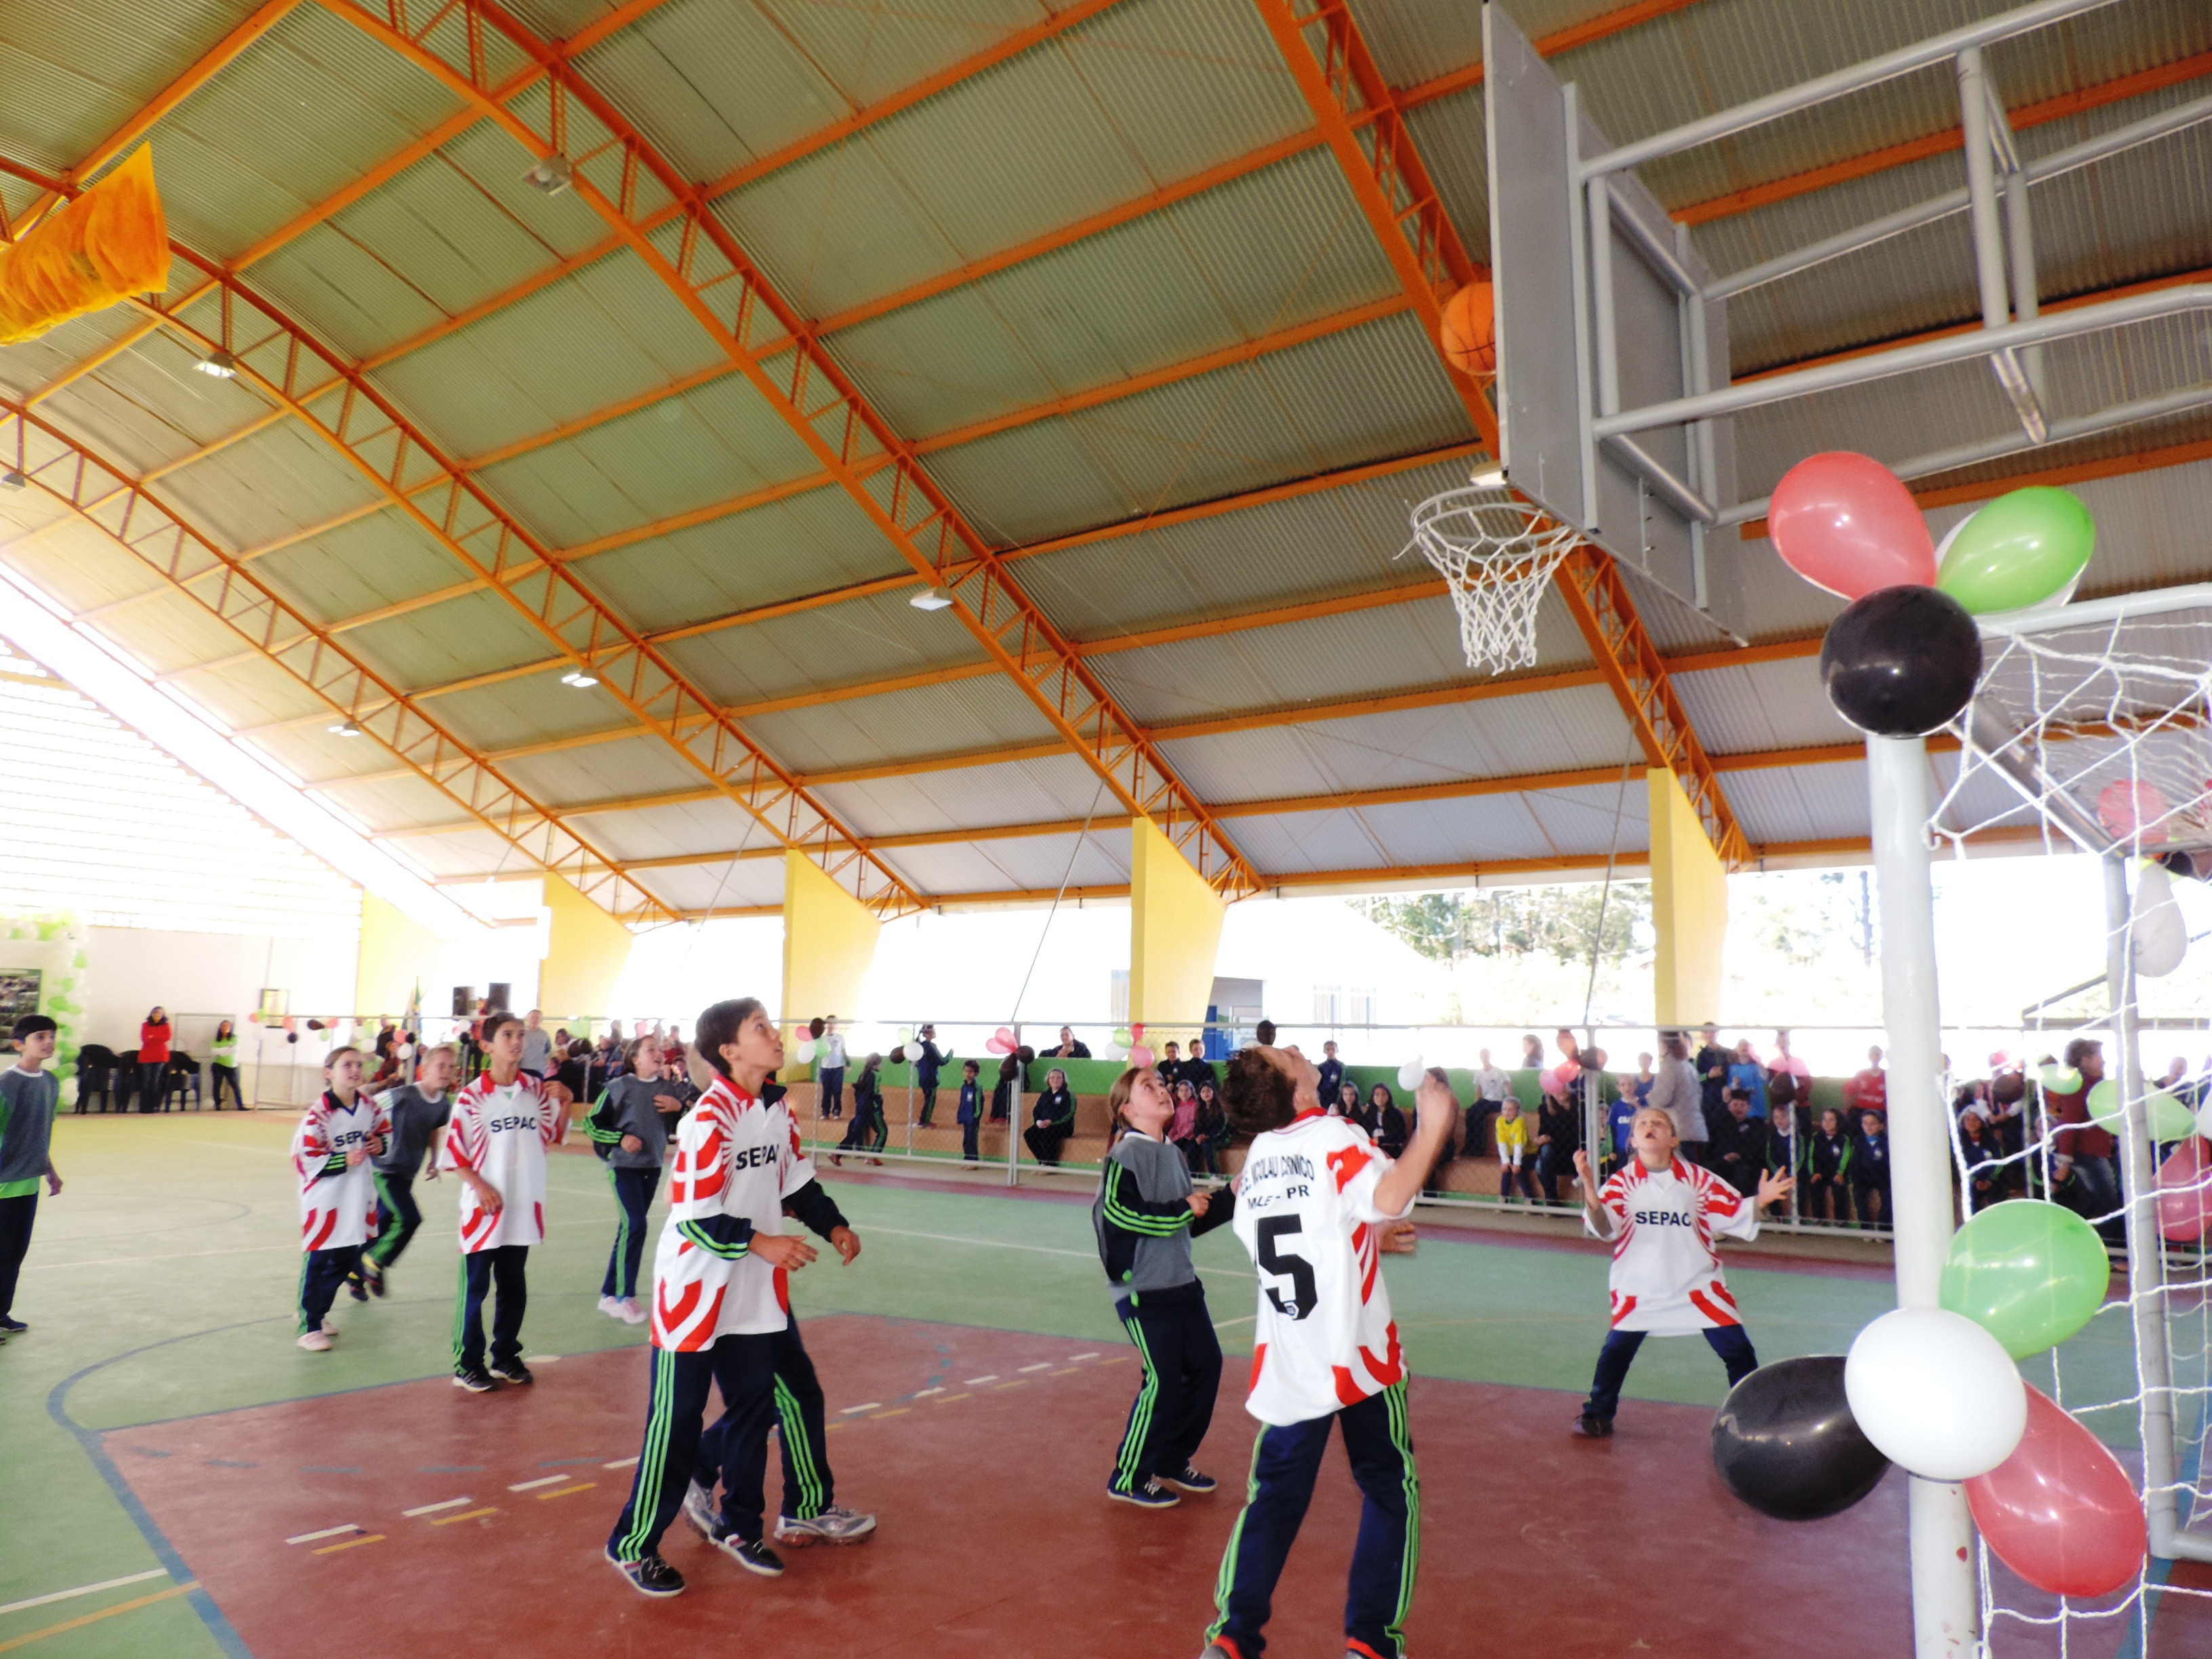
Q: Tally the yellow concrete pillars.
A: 5